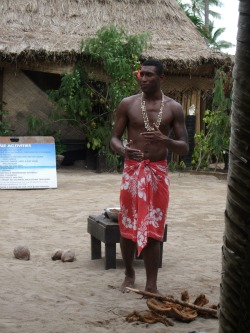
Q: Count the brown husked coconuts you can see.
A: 3